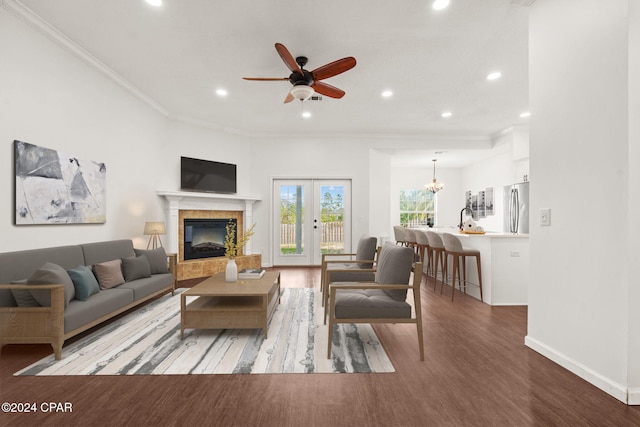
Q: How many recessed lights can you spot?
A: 8